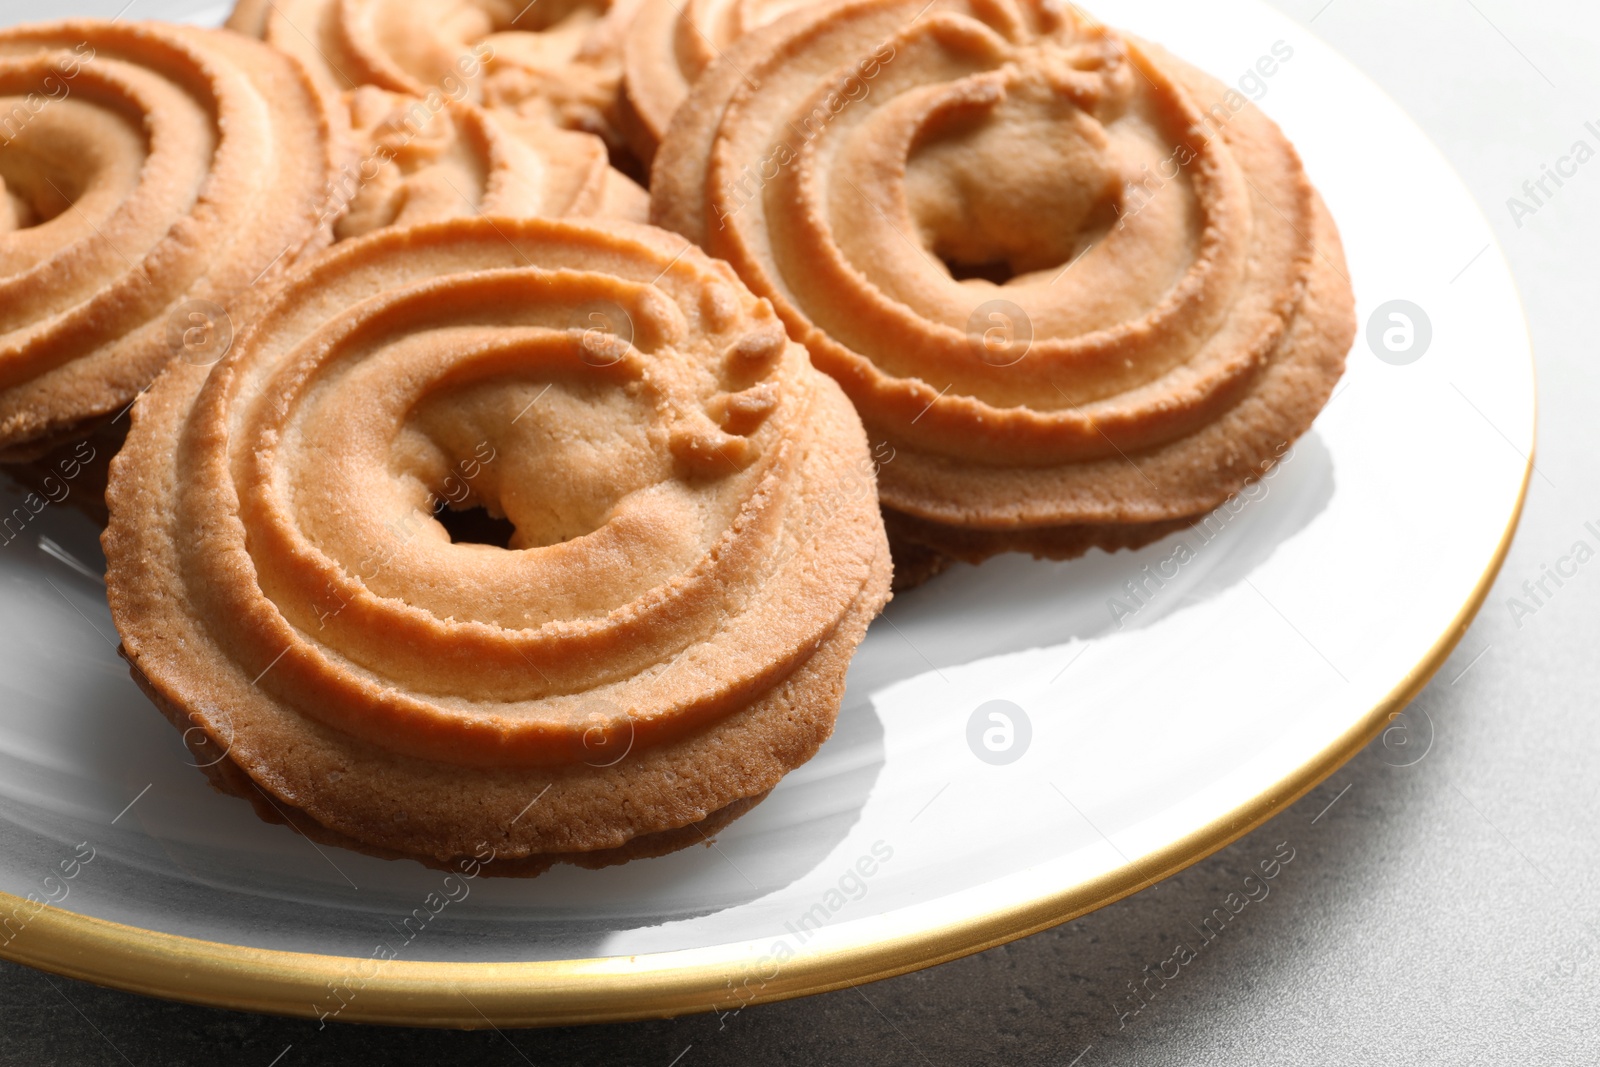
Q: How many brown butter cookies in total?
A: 6